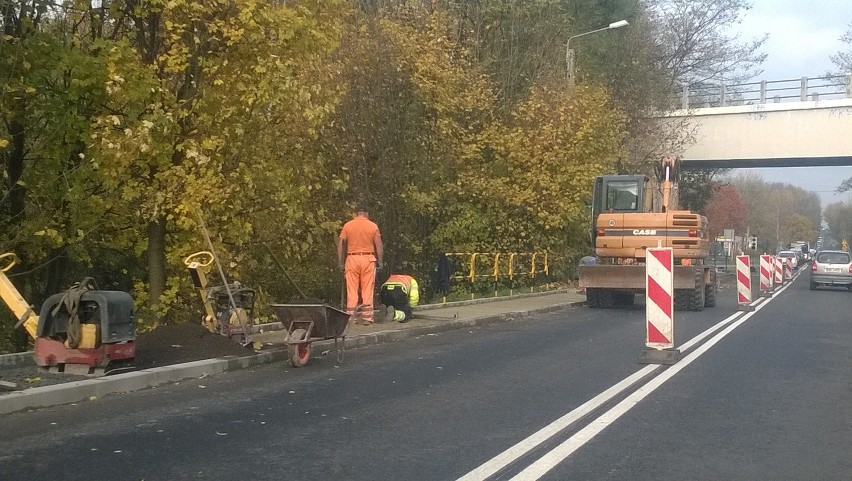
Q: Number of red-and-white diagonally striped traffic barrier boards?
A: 6